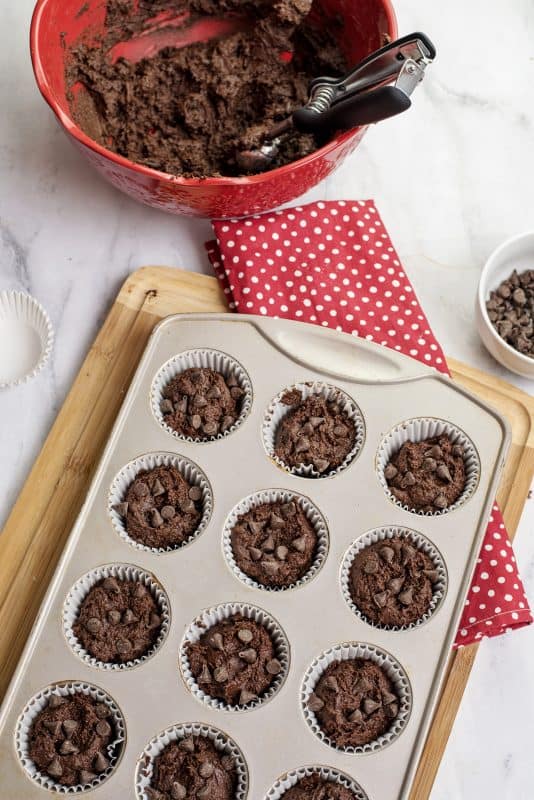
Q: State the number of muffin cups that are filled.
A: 12